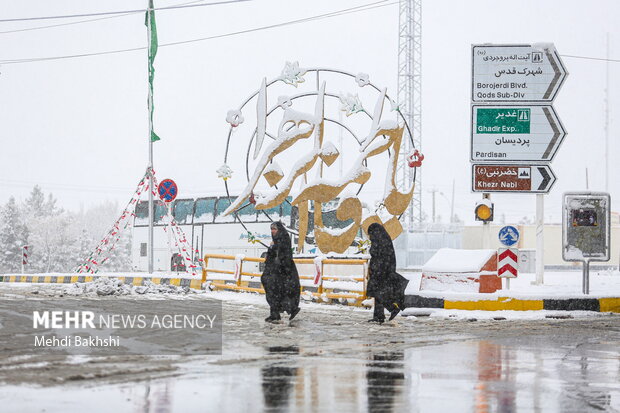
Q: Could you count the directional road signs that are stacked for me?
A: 3